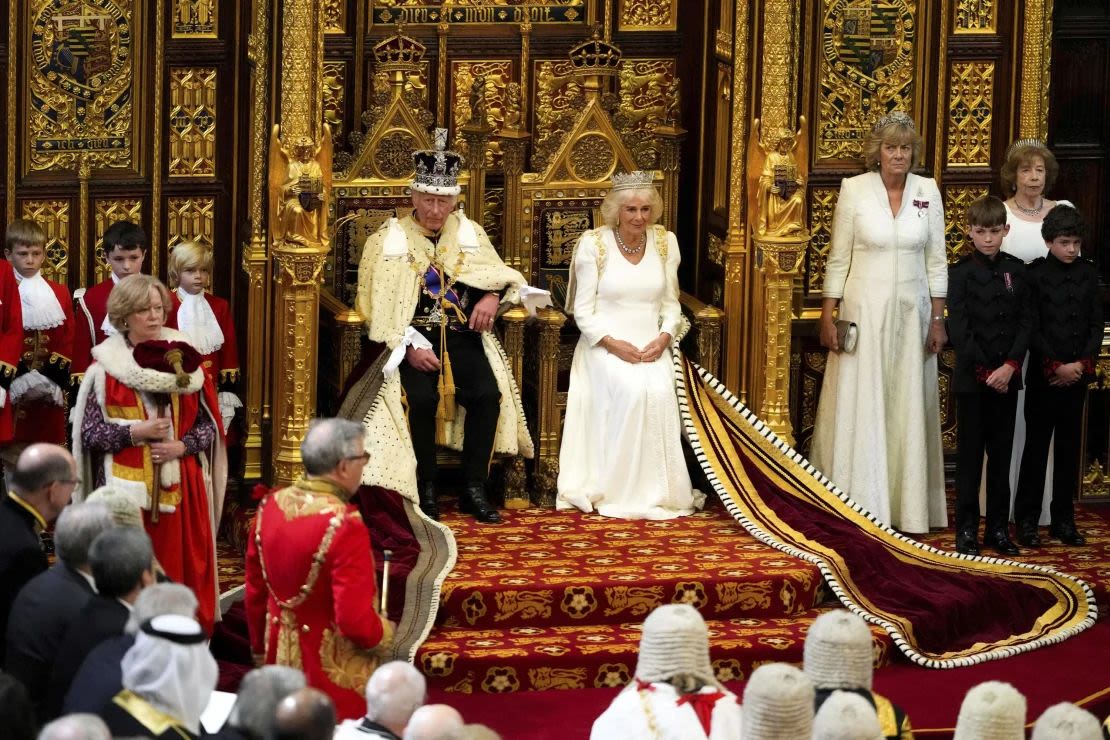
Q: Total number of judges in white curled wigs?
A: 6